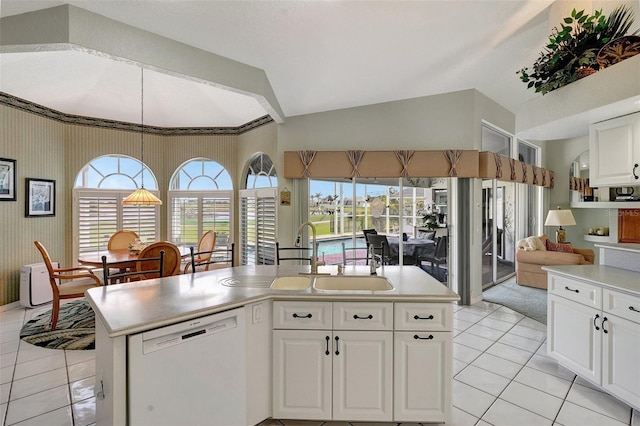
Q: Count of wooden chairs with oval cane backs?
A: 4